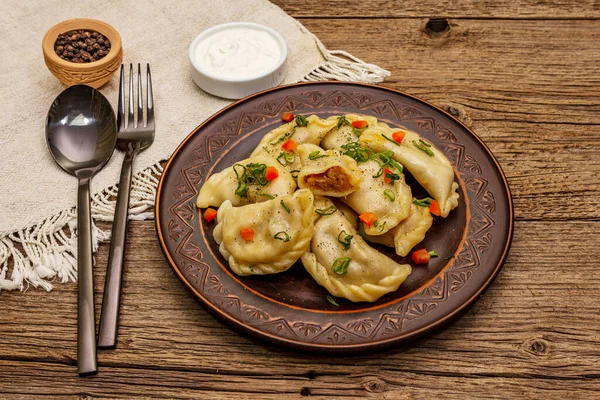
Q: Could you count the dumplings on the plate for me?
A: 9